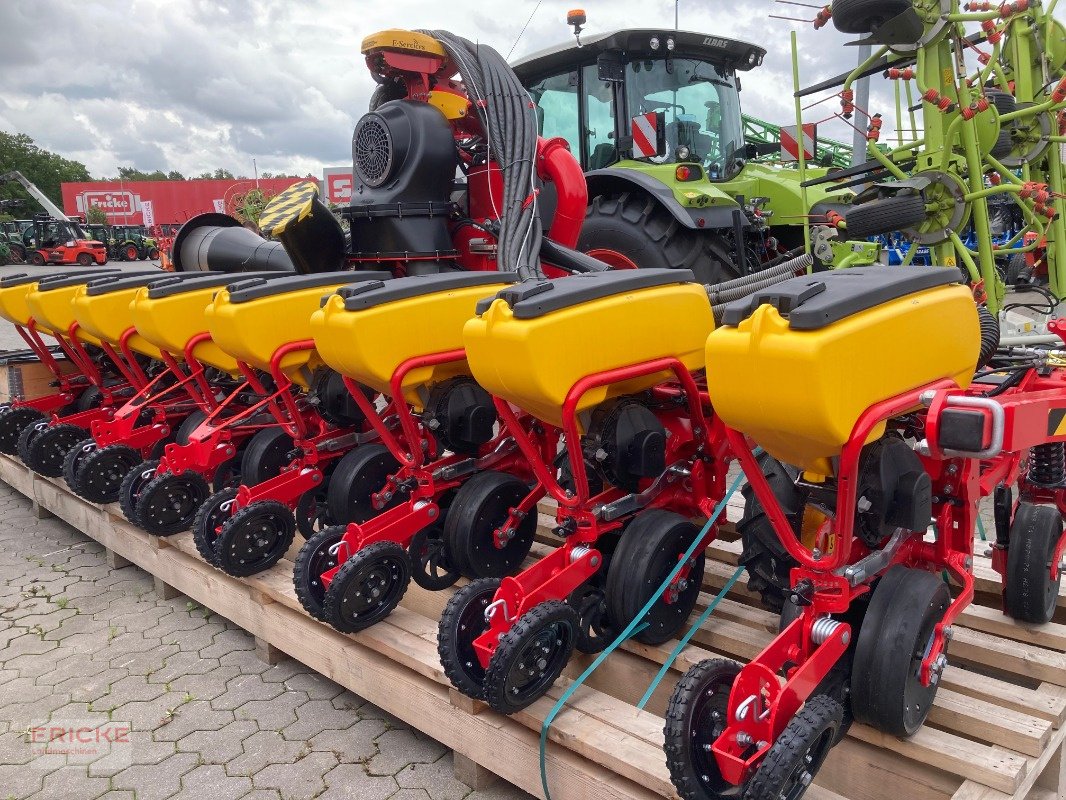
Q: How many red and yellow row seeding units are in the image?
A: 8